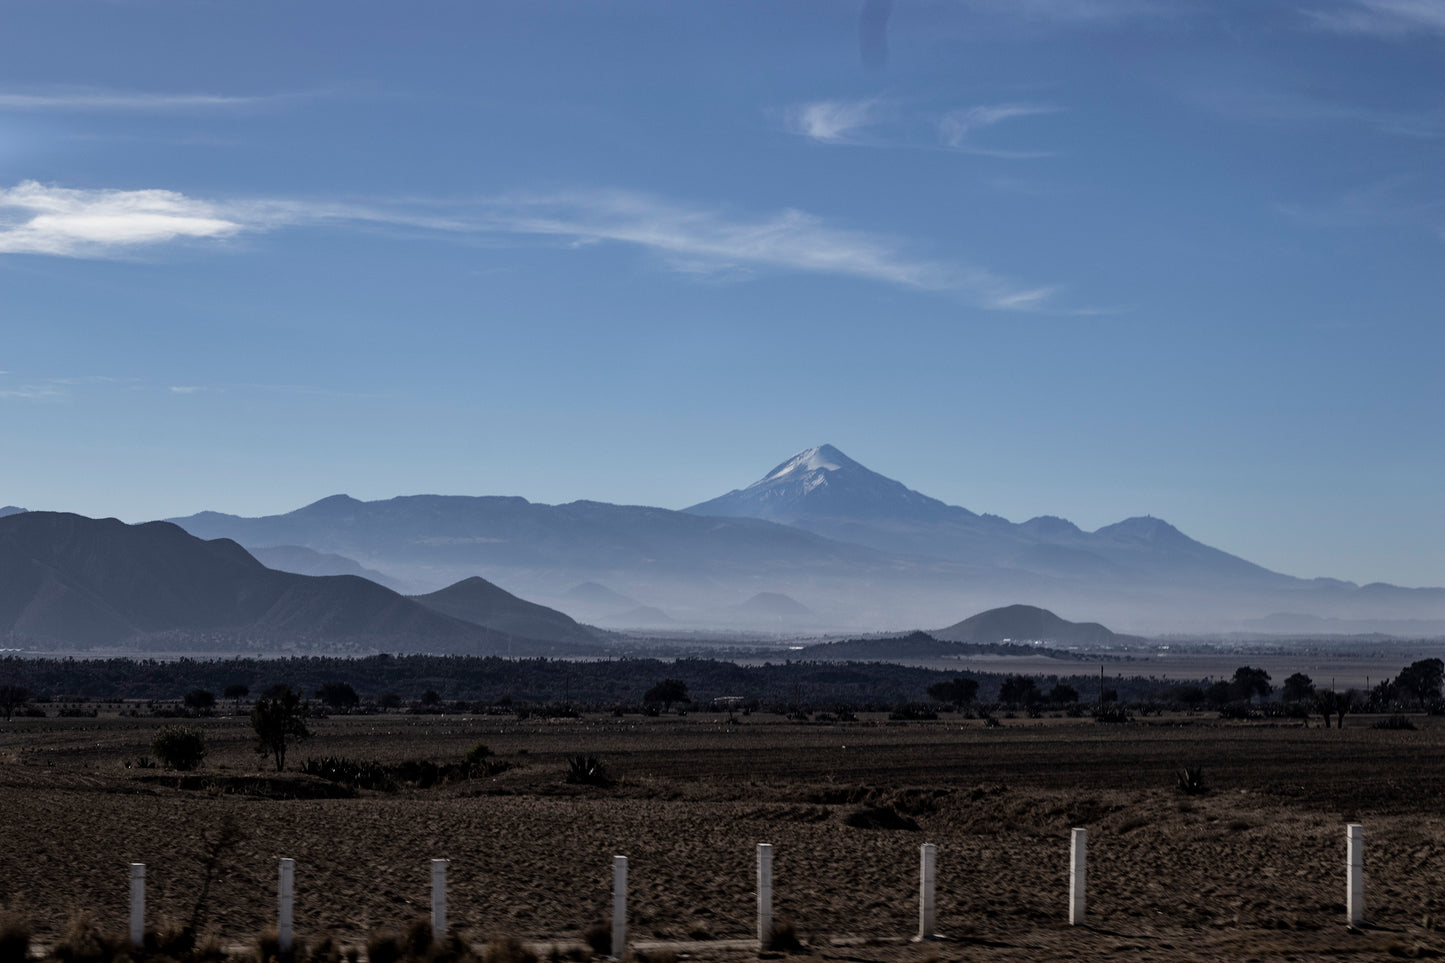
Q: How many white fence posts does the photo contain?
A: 8